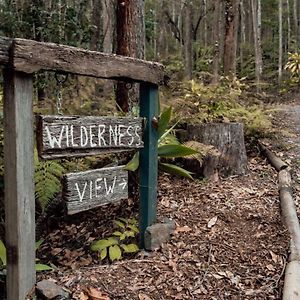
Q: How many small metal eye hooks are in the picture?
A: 2